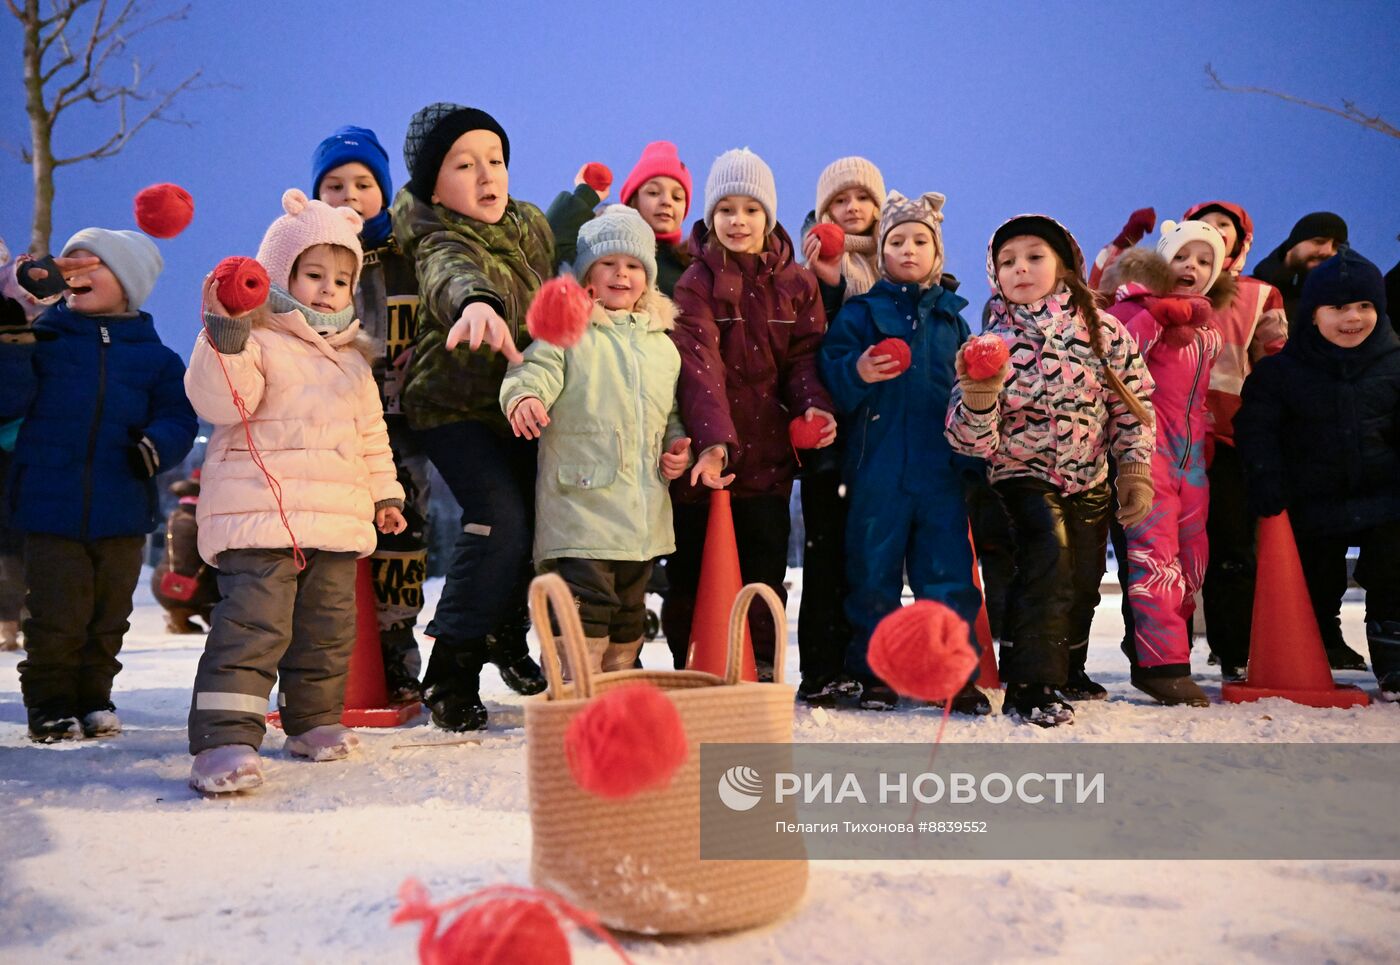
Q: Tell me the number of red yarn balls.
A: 11